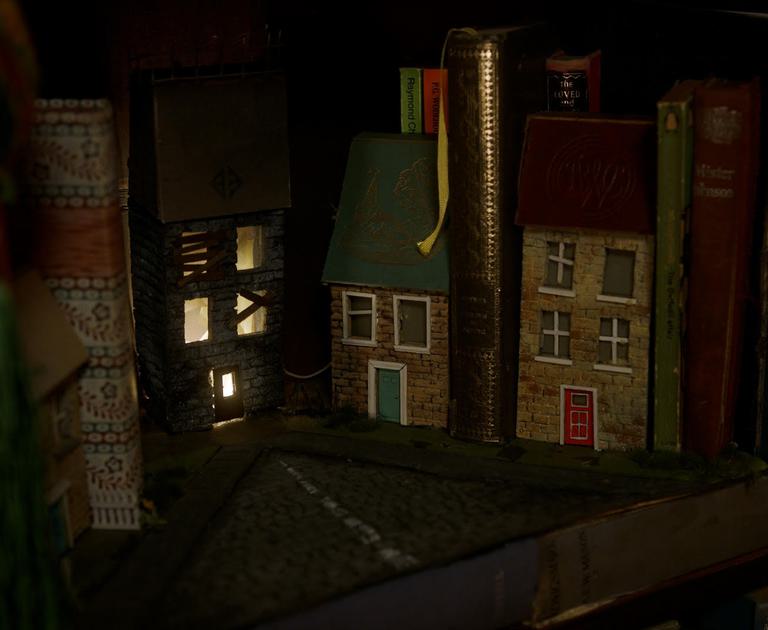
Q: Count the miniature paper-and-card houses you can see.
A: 4